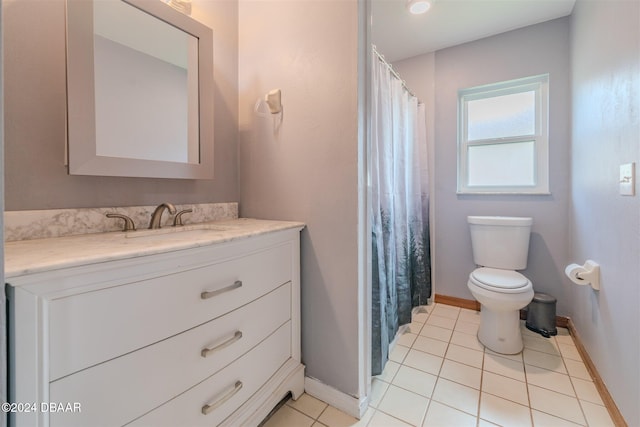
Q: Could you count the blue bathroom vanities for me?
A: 0